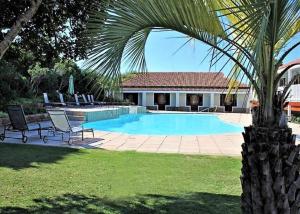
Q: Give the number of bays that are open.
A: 4